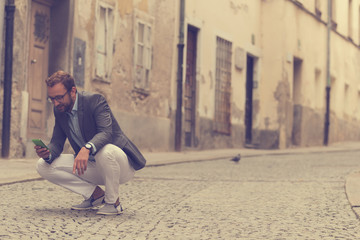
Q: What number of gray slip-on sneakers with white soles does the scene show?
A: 2